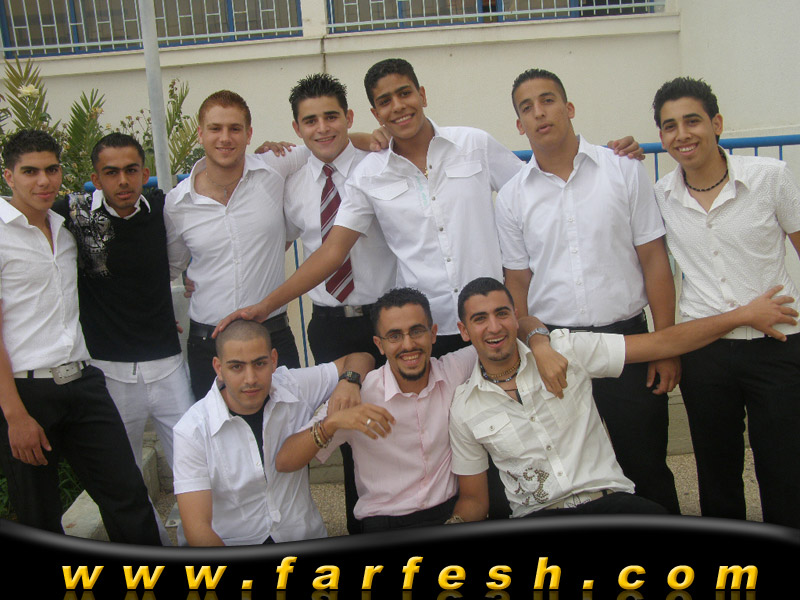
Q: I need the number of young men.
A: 10